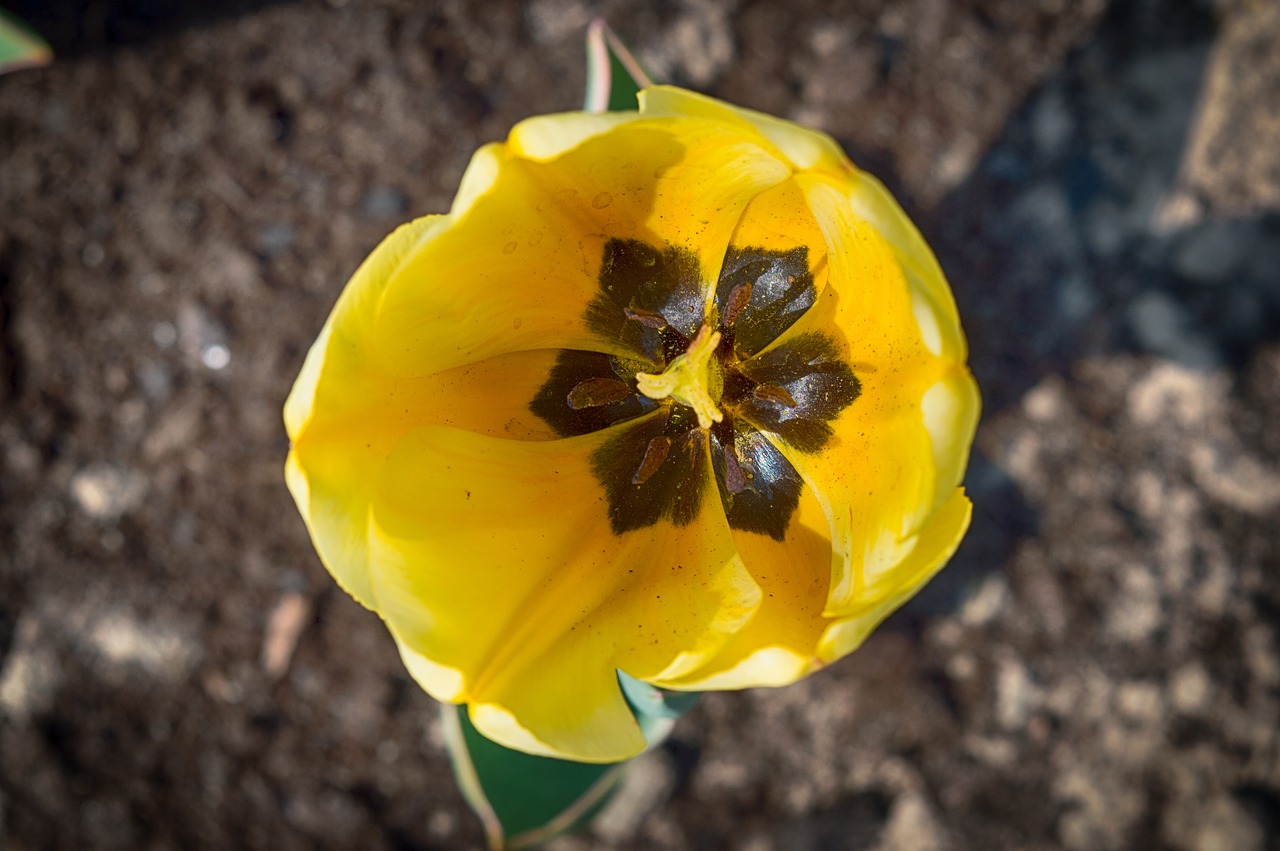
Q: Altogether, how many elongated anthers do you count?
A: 6